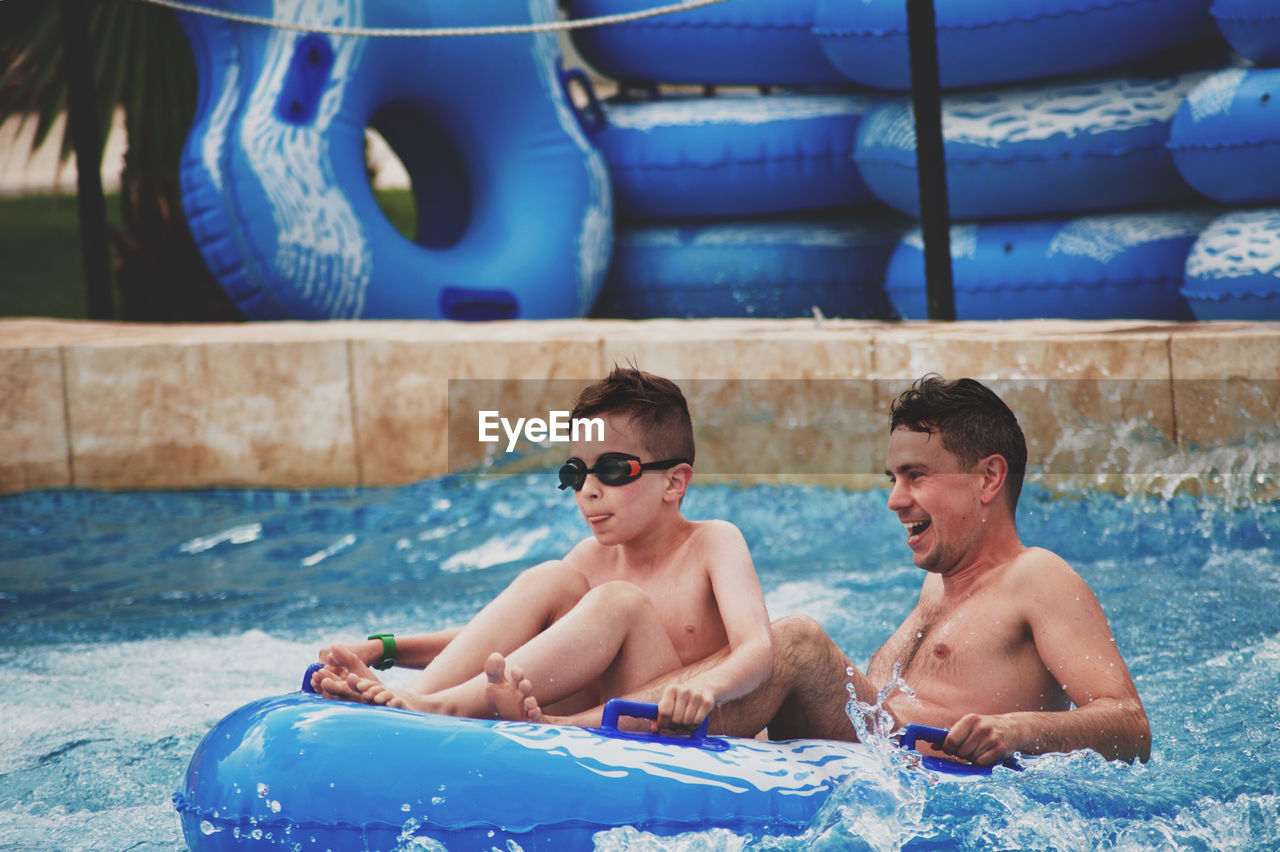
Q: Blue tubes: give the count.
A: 11